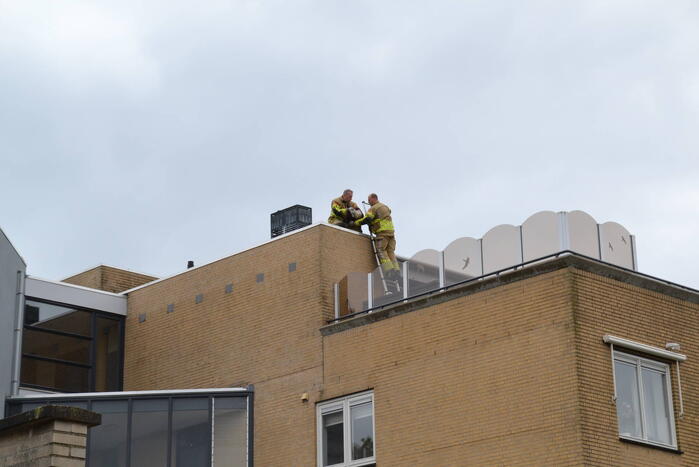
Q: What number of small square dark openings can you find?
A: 6